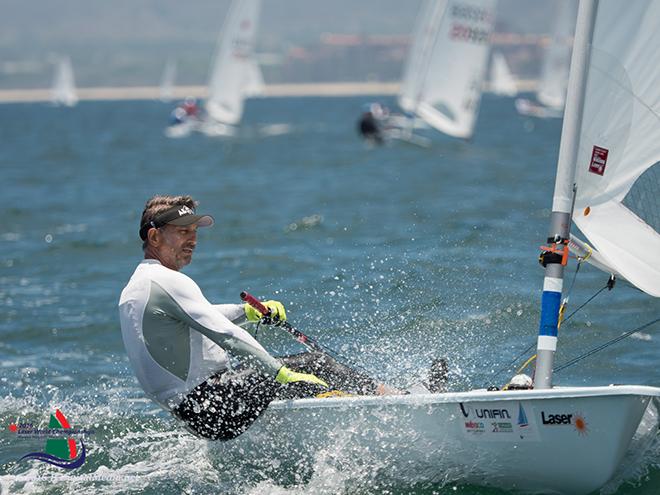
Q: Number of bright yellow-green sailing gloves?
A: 2